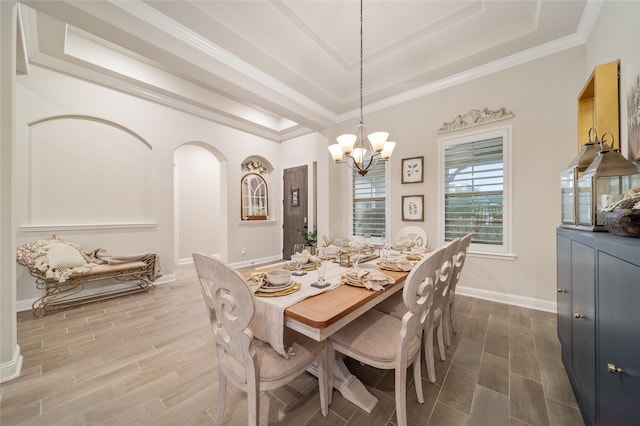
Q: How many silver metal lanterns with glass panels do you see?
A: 2